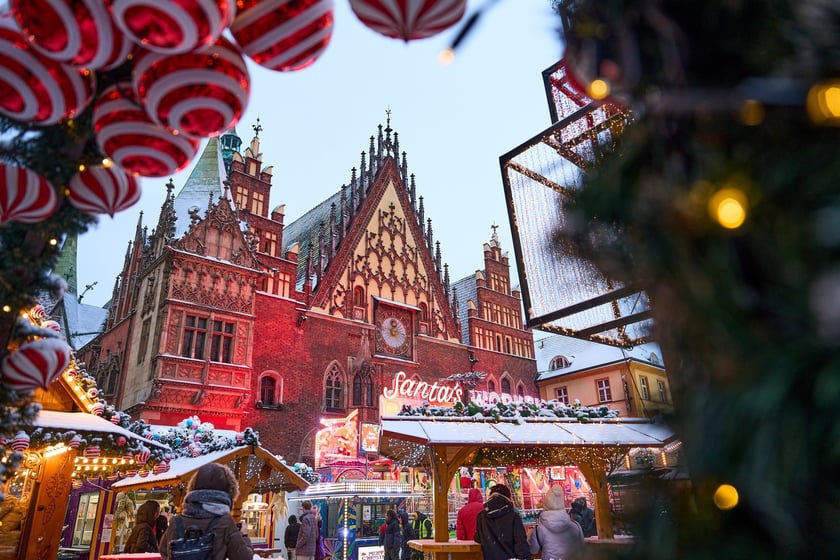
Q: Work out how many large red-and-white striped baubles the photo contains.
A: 10